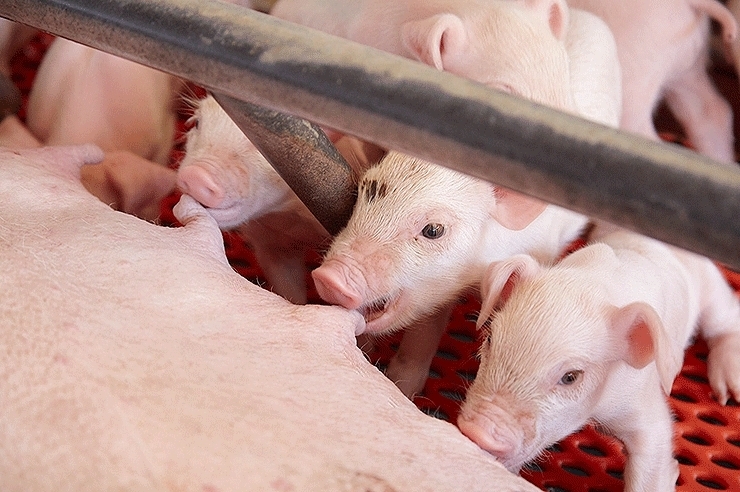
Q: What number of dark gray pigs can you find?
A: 0